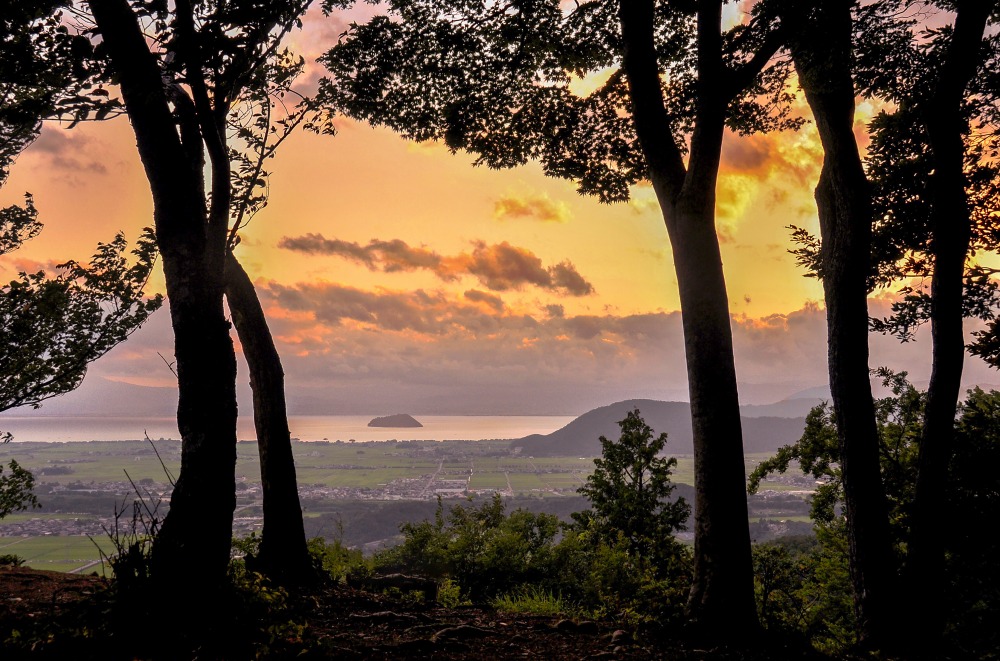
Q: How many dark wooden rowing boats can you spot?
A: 0